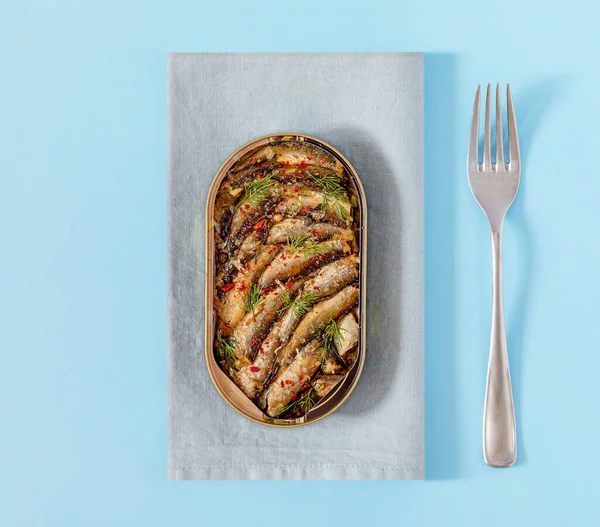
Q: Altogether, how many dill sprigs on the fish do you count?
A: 8